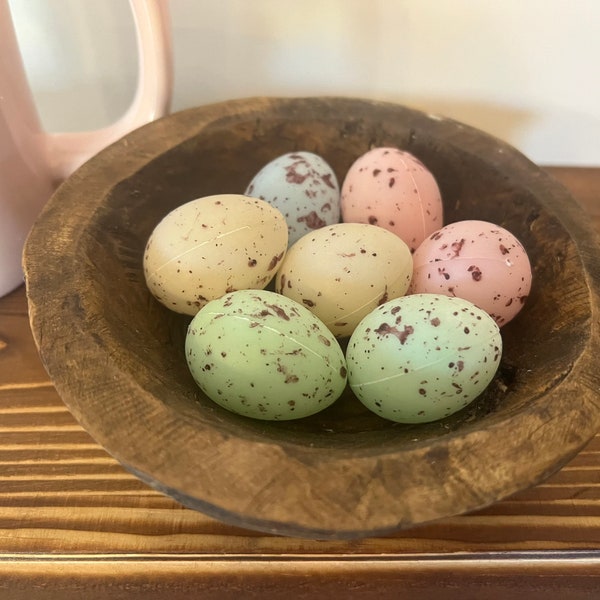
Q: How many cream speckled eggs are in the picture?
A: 2